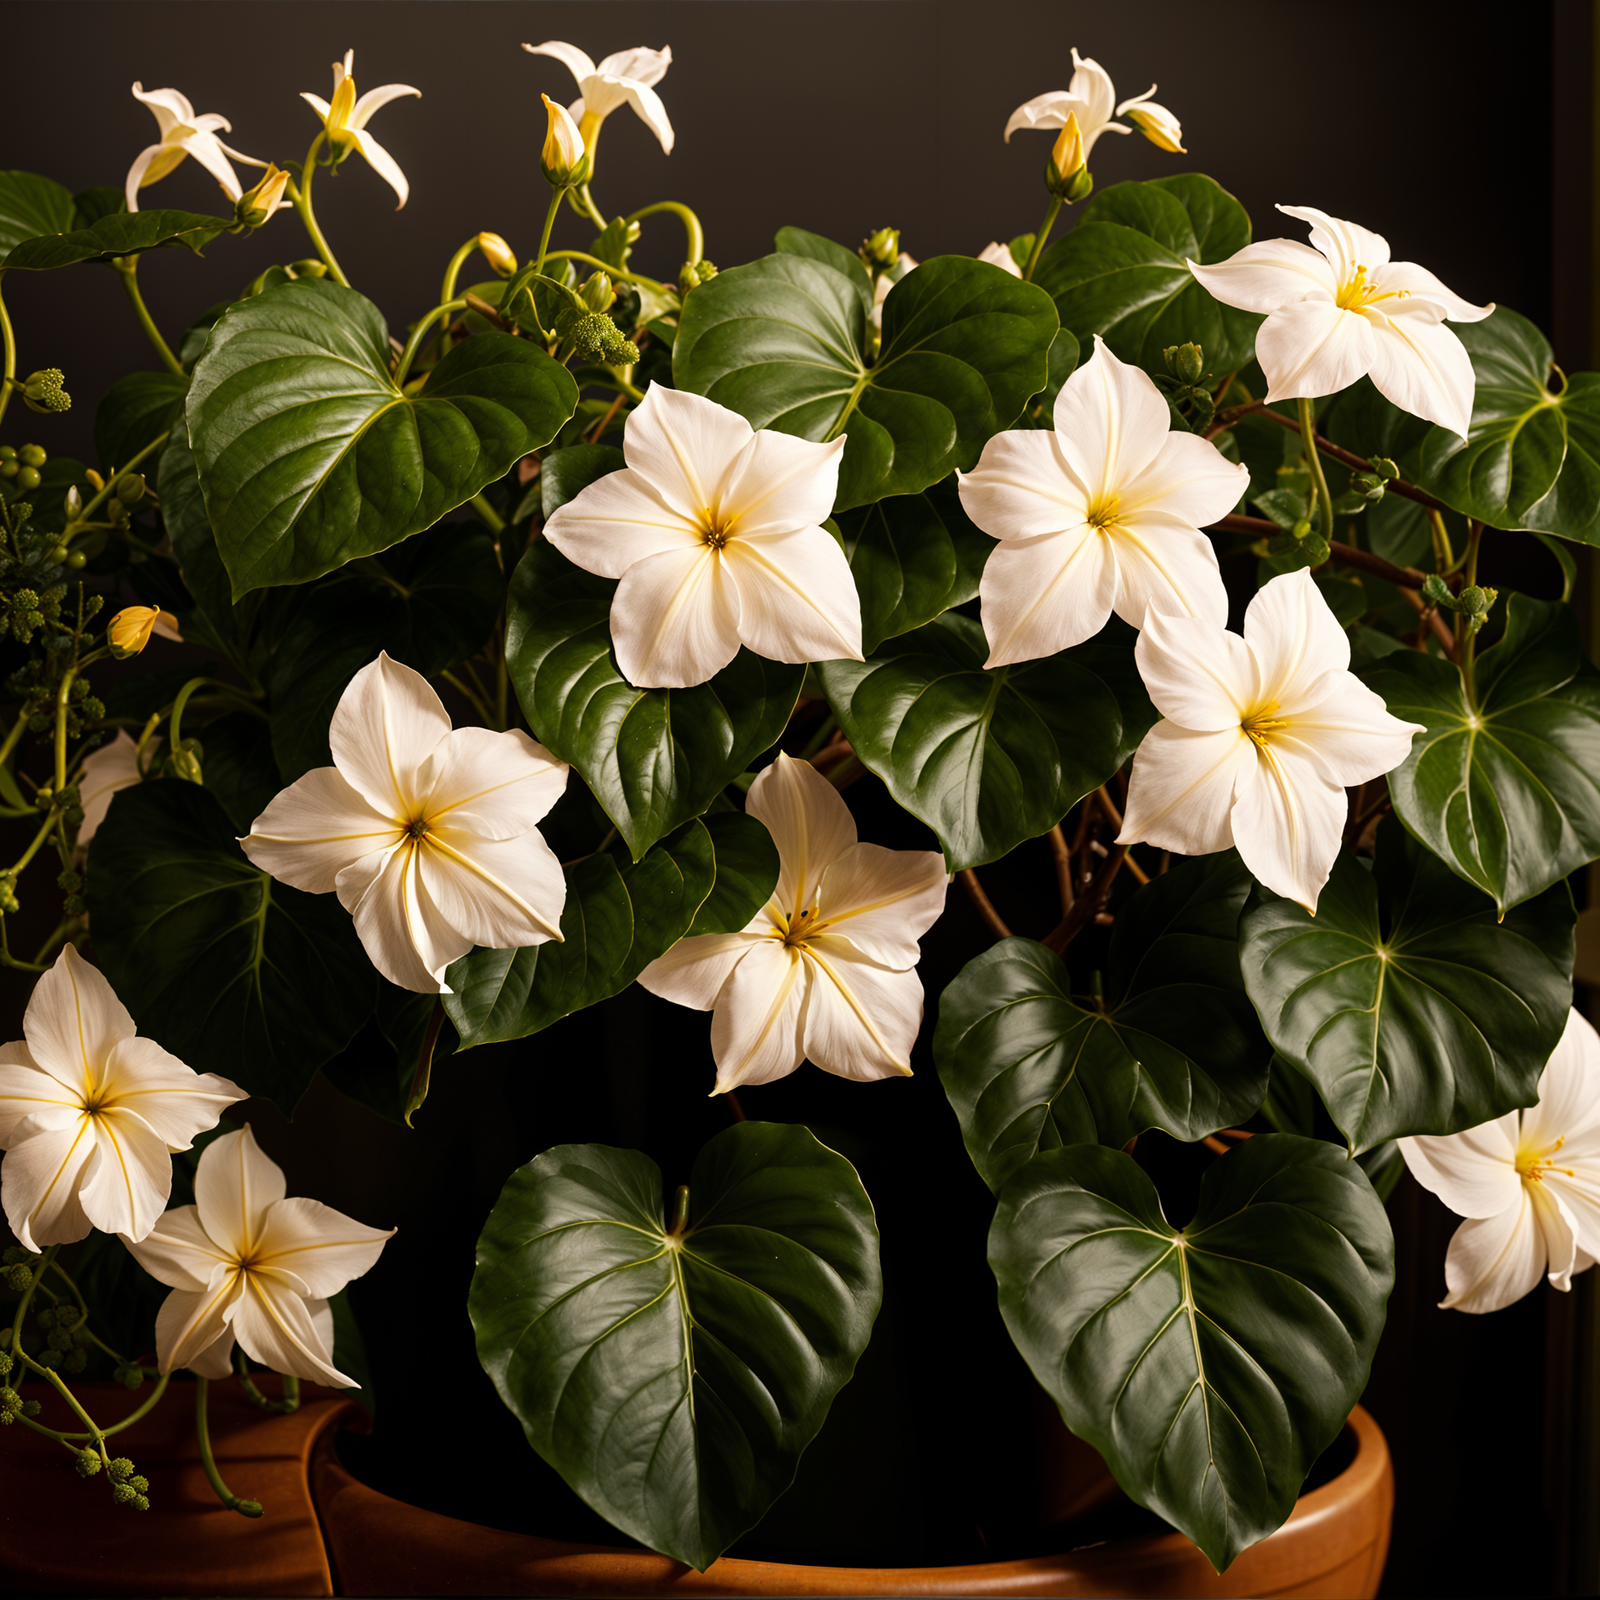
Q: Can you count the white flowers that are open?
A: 13